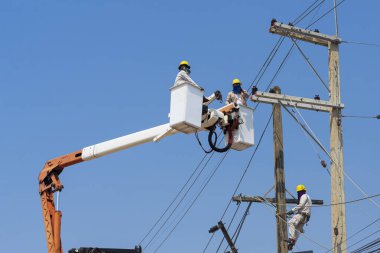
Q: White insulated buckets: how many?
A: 2